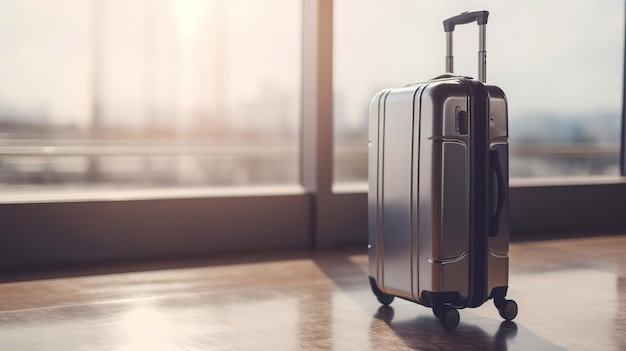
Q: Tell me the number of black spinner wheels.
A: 3